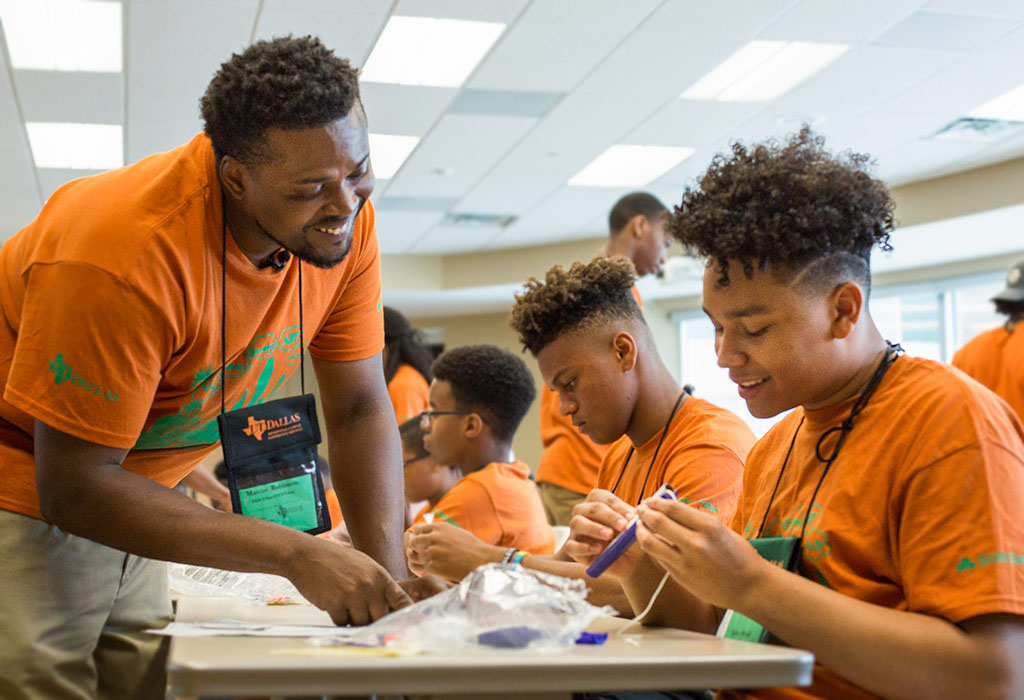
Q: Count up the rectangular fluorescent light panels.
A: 7